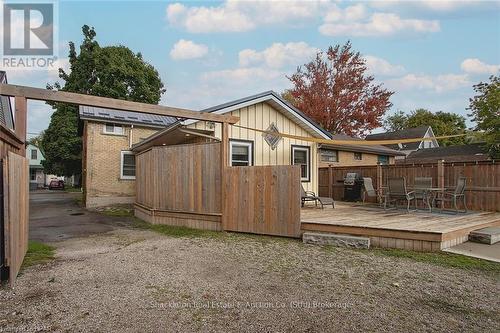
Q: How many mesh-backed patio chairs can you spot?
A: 4